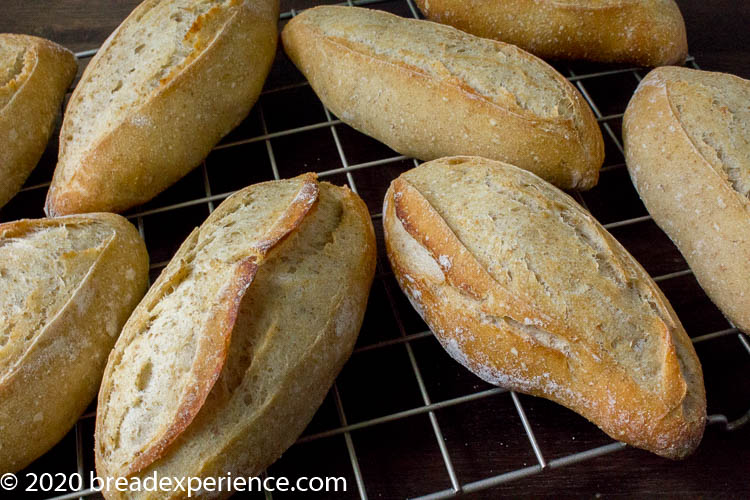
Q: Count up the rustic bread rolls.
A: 8